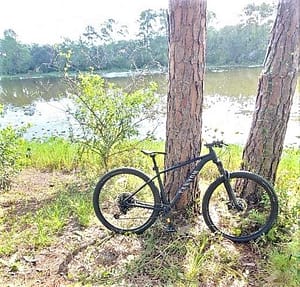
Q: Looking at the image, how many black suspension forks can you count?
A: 1